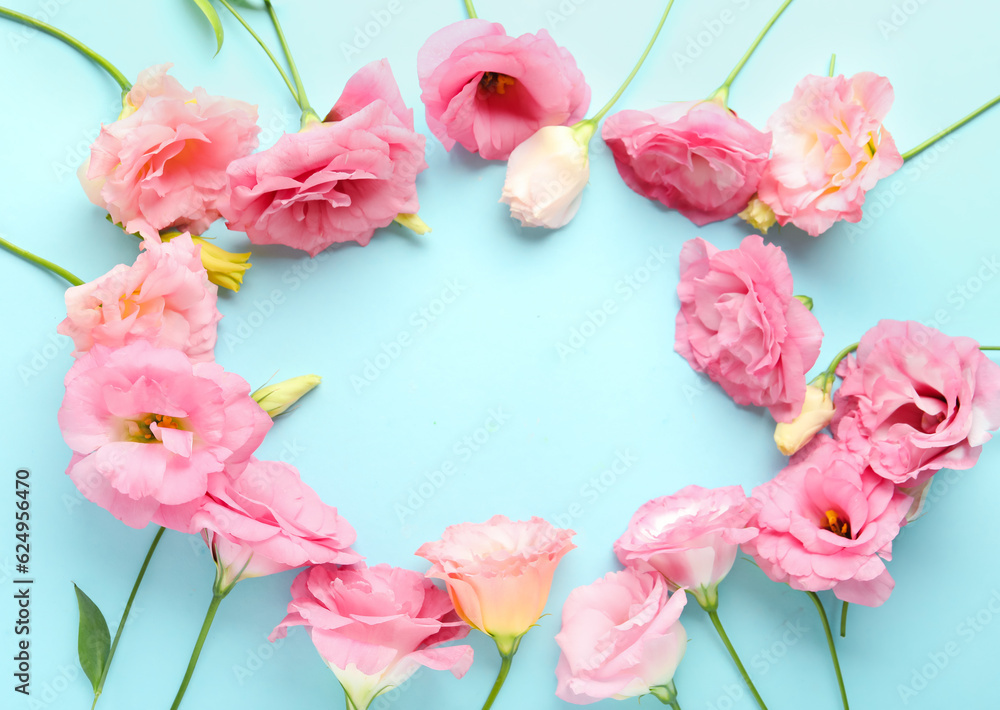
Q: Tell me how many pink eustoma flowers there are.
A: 15